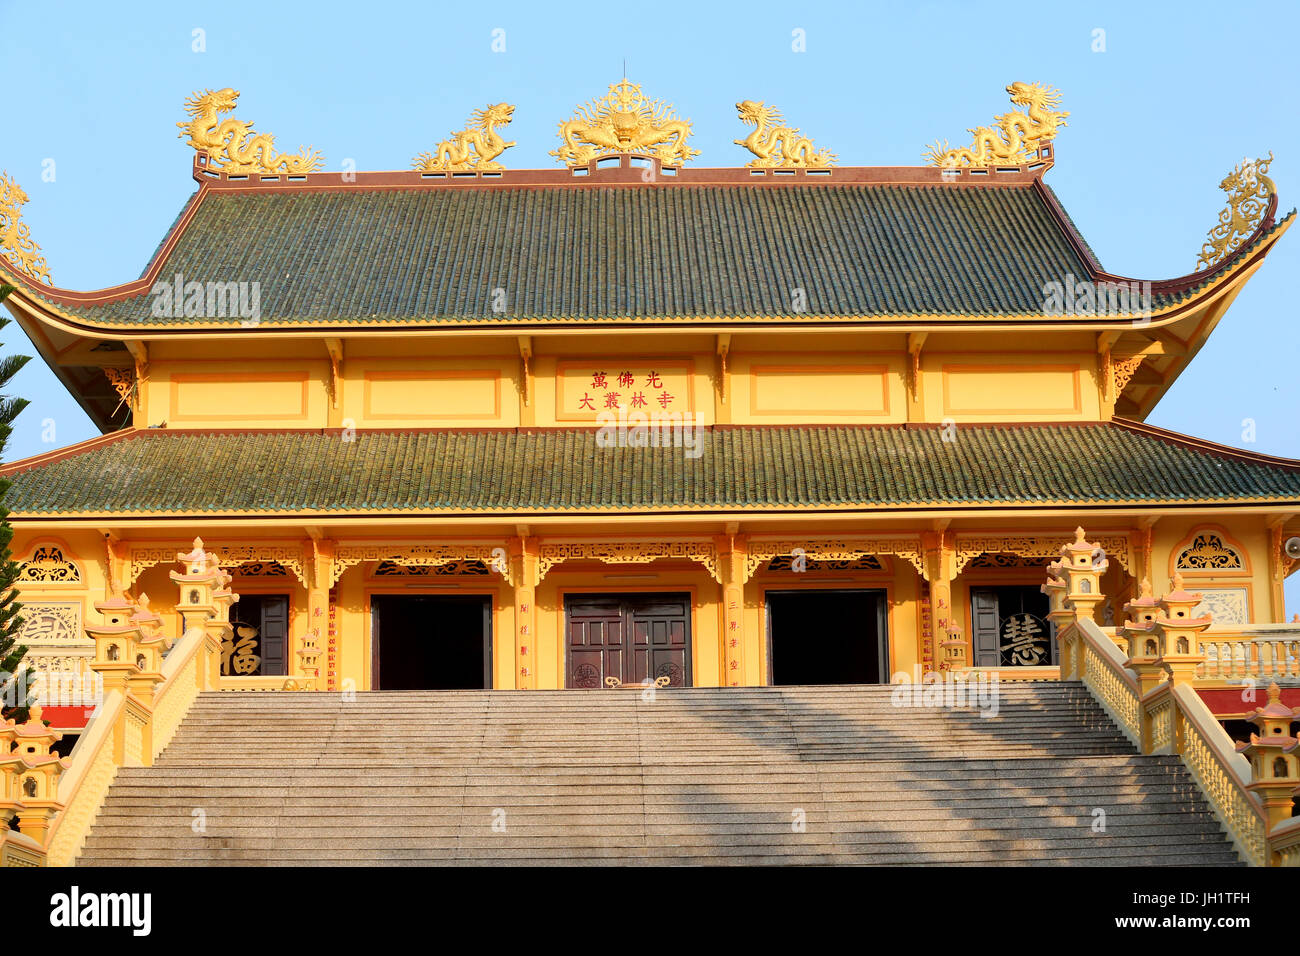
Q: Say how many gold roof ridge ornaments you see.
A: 7